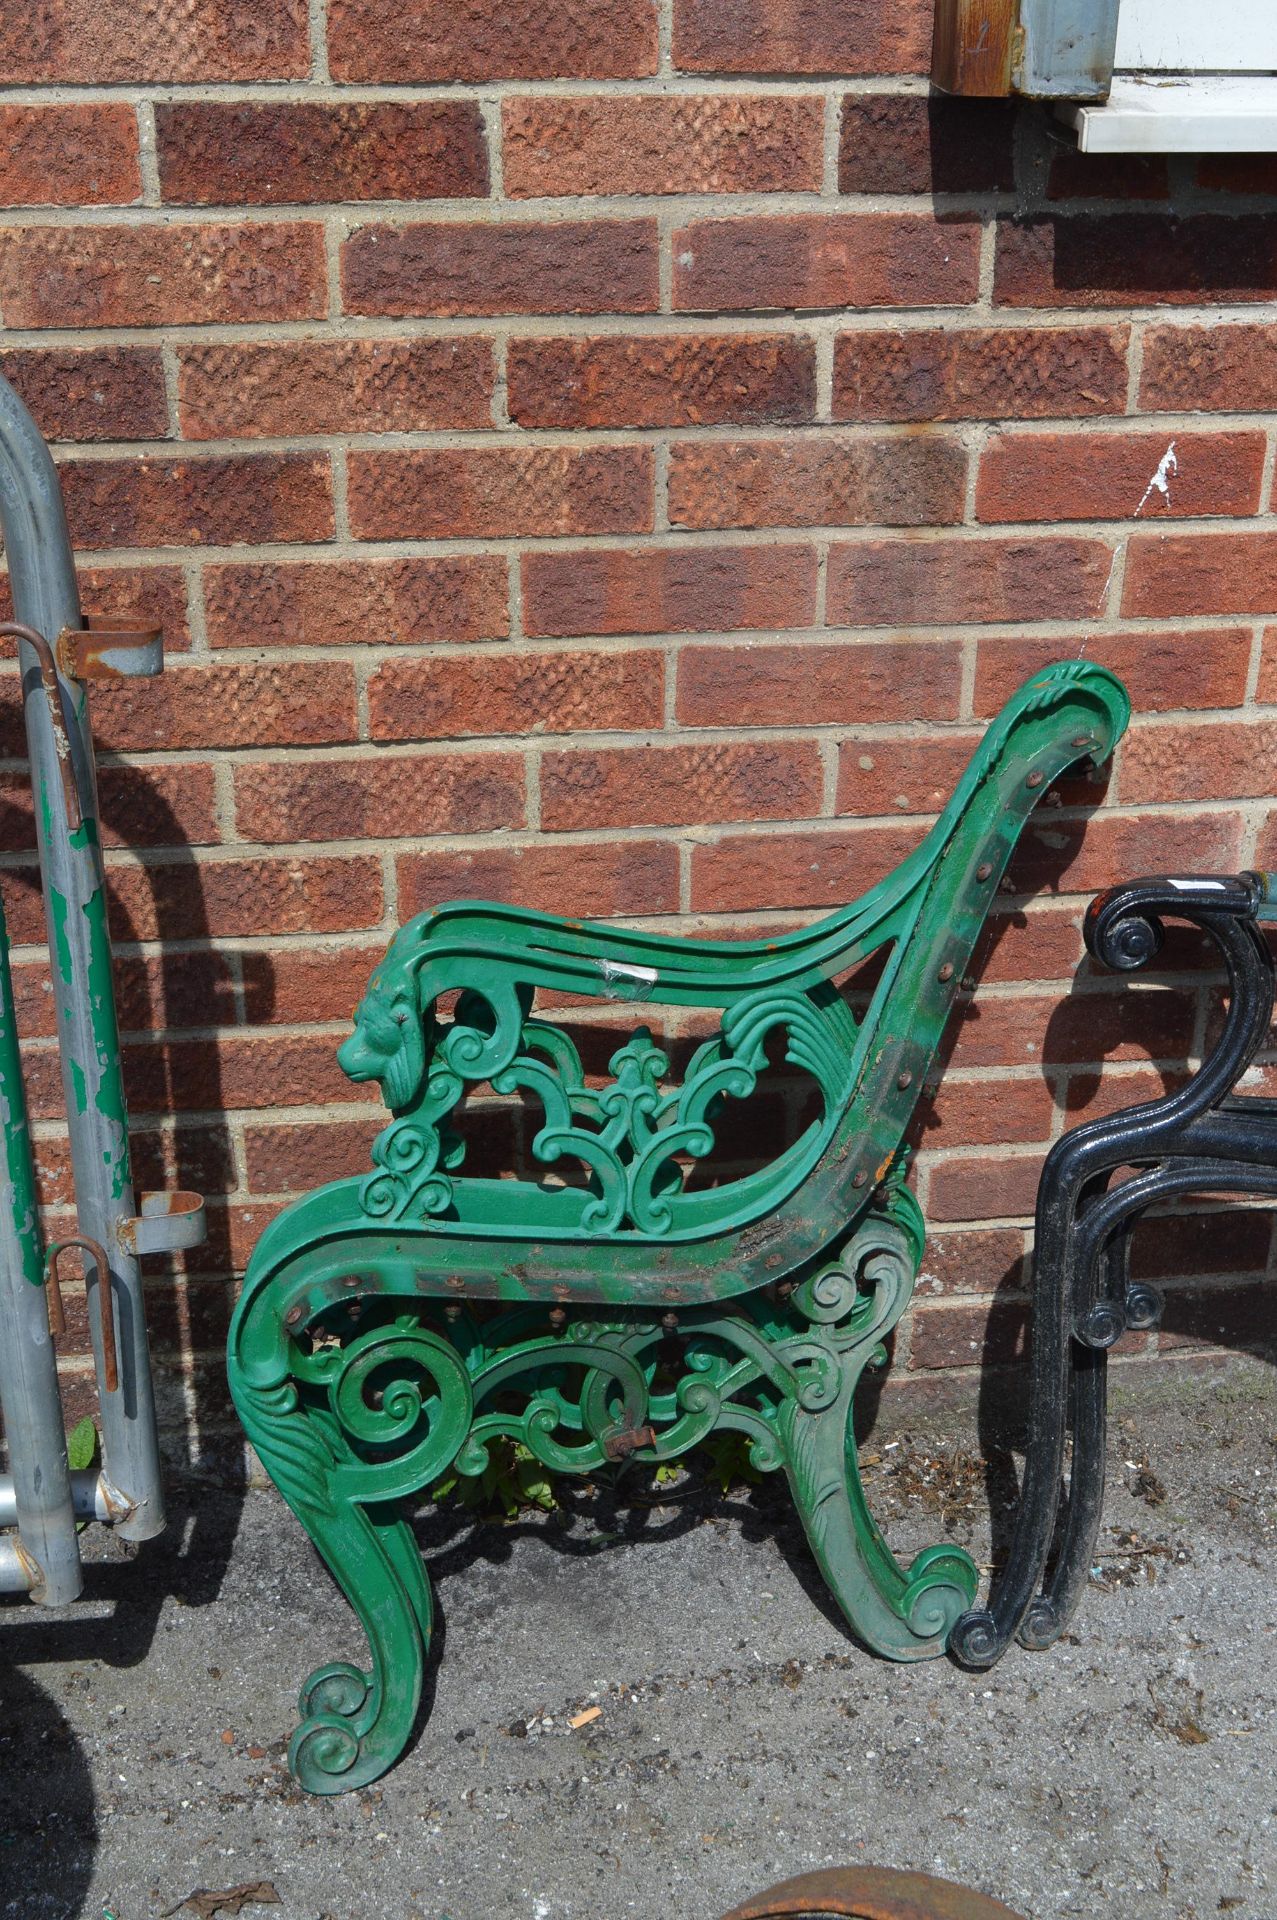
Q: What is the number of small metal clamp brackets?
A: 2